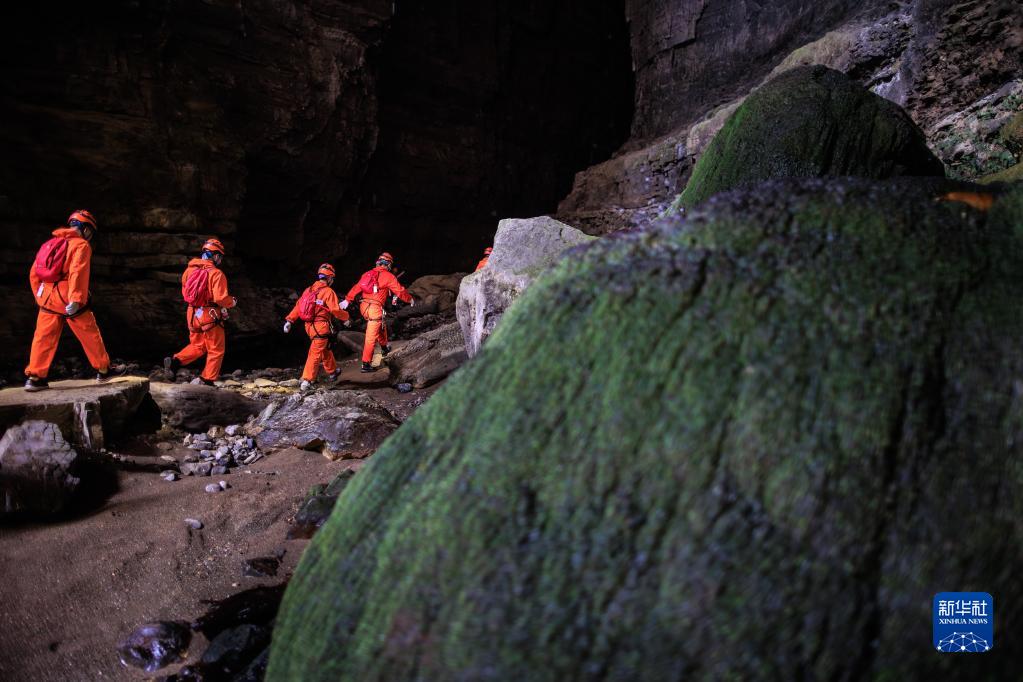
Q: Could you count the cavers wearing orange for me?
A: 5